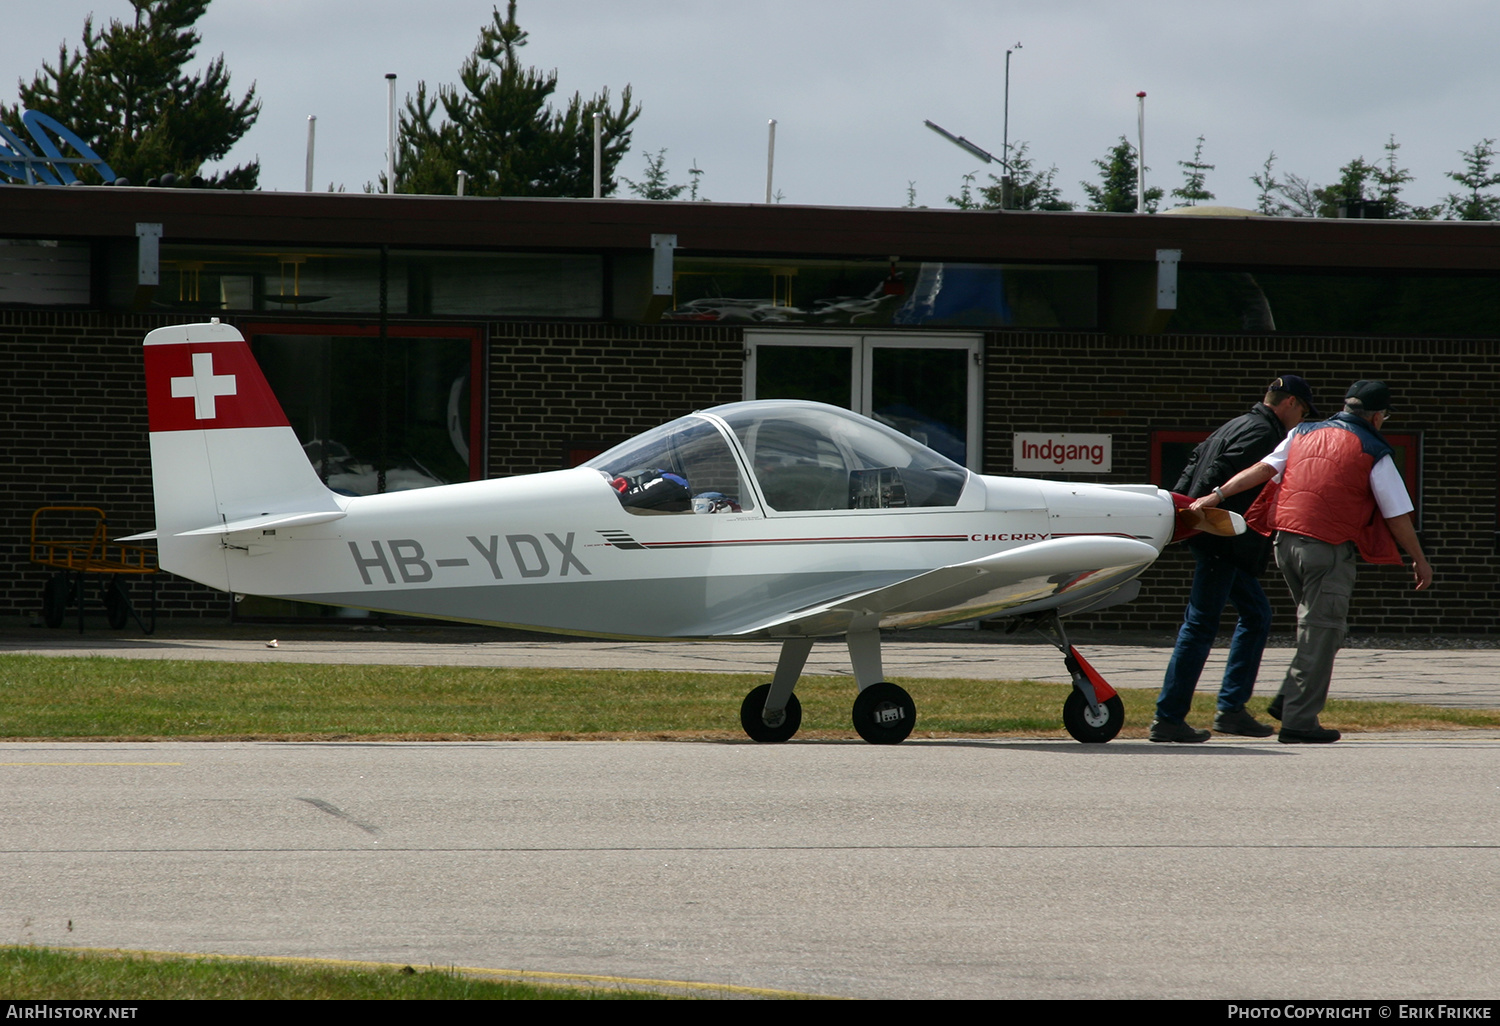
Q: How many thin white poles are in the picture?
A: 6